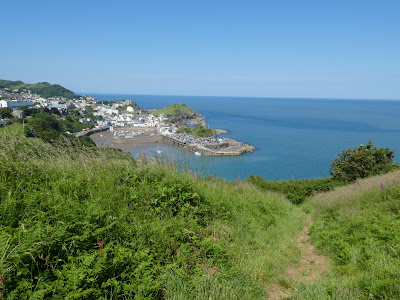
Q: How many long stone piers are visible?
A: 1